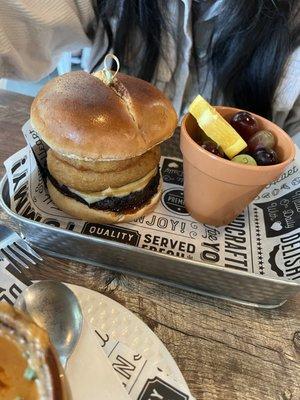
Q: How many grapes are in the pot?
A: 5